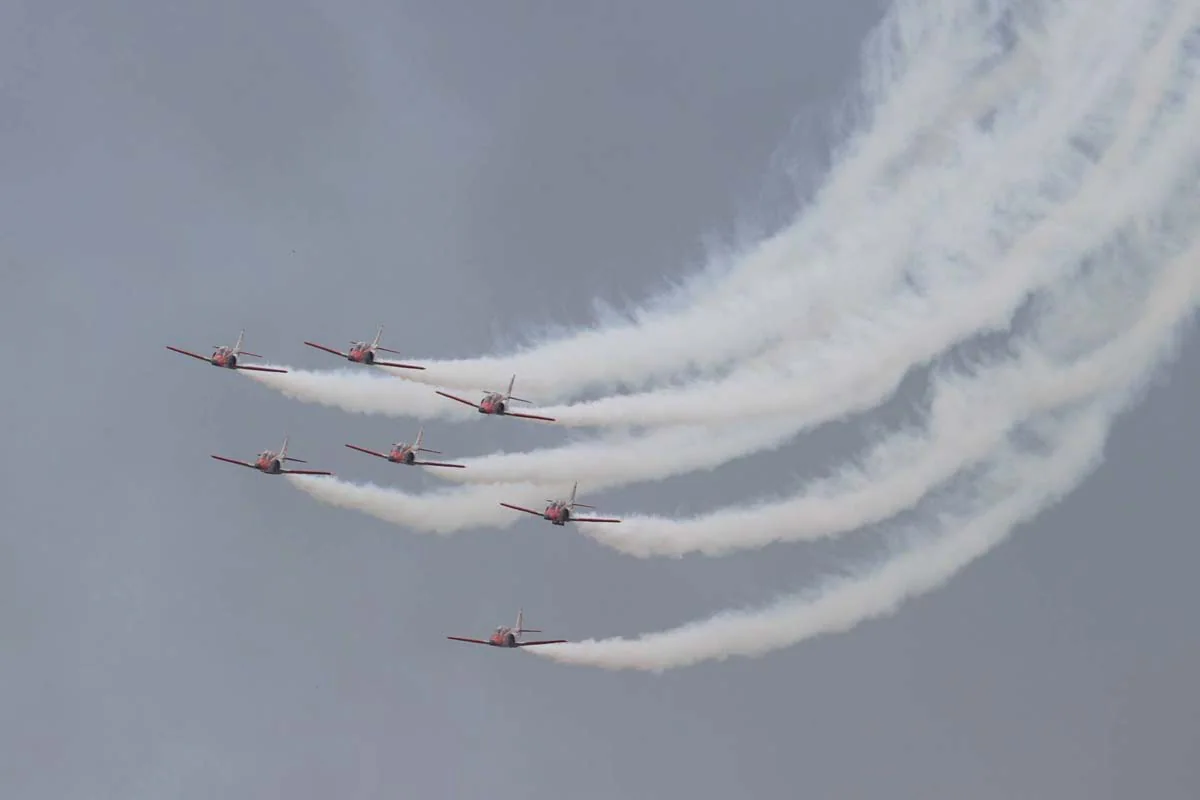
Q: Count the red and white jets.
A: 7